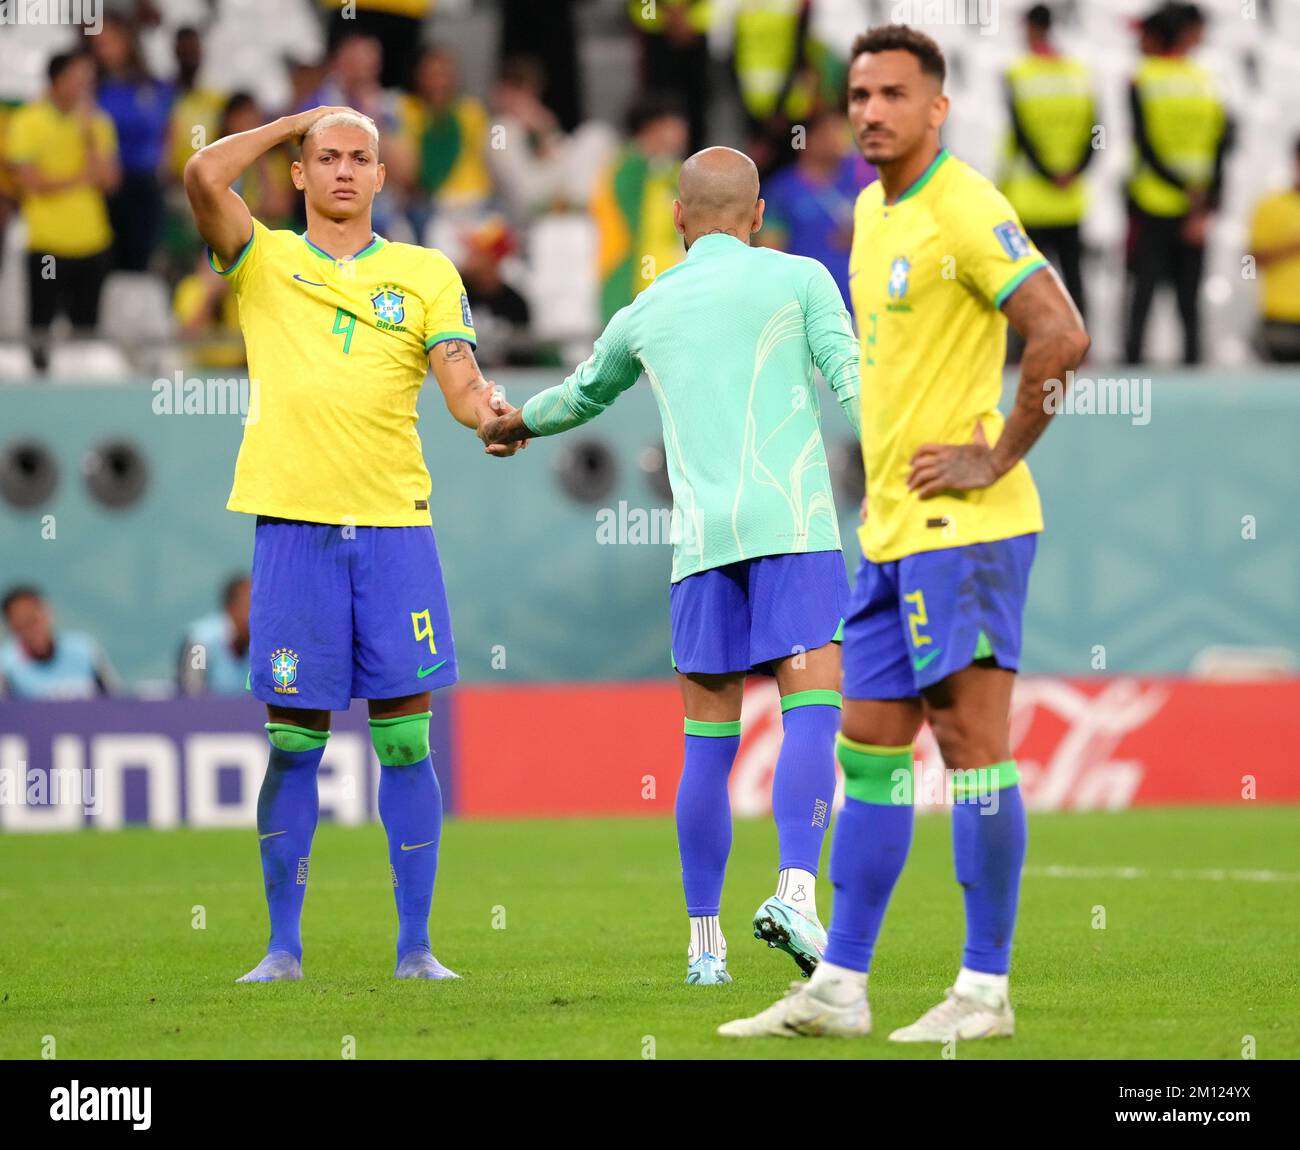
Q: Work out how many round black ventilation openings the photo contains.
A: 5